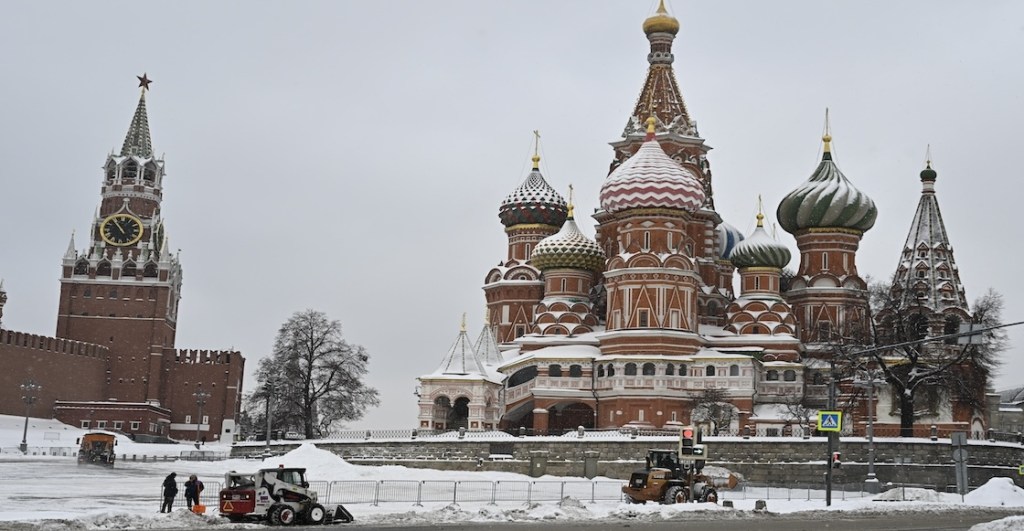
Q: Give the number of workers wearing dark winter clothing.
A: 2